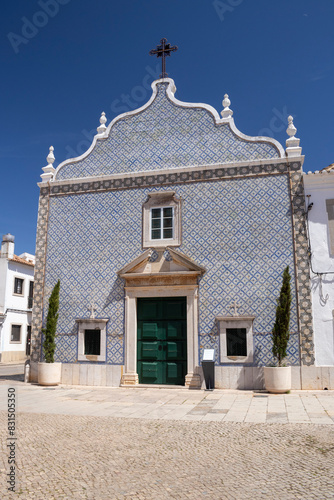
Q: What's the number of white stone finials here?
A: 4